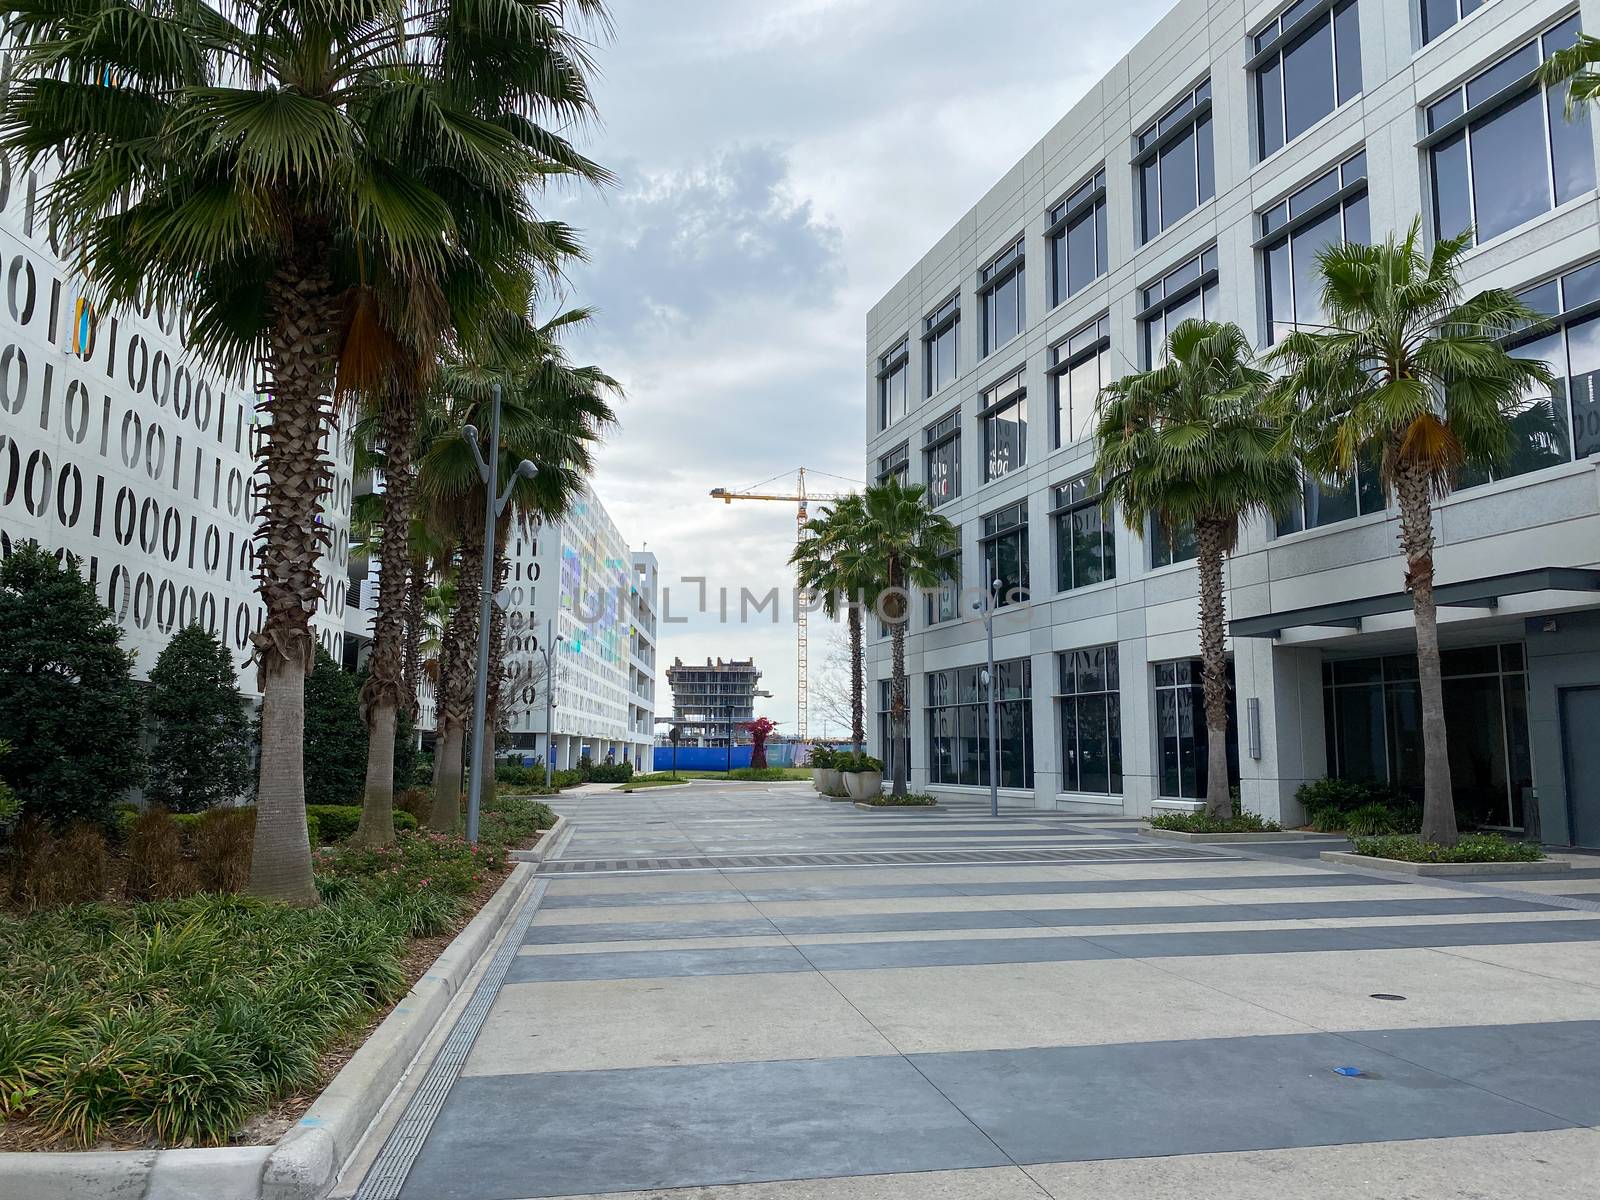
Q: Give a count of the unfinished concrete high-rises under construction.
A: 1